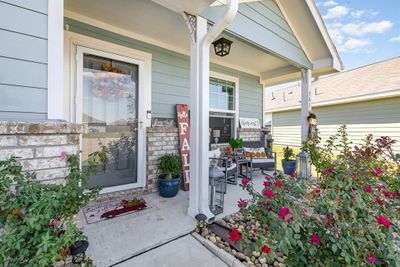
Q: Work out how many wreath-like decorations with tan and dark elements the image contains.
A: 1